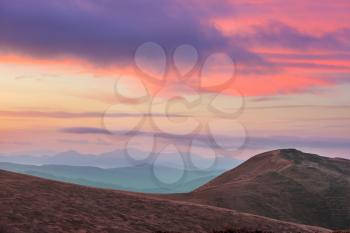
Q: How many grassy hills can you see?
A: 2